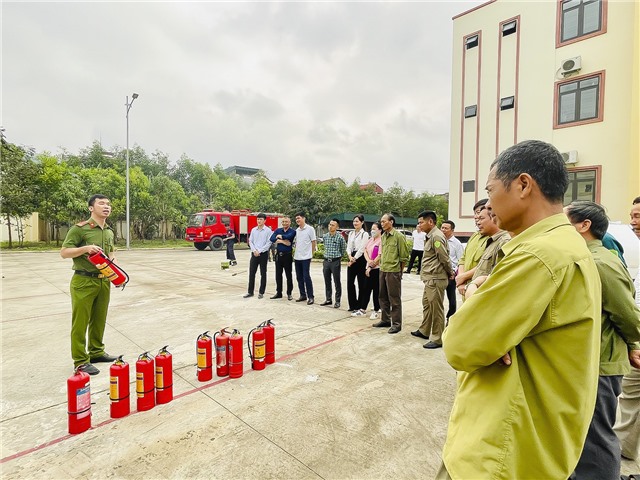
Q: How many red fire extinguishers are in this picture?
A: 10